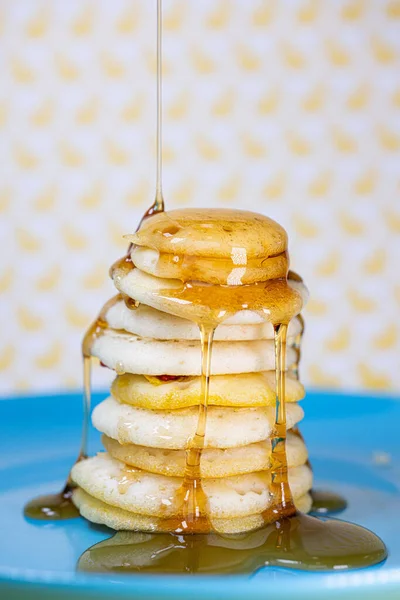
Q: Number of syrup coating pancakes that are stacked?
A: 10